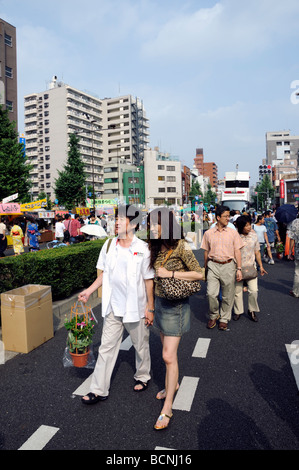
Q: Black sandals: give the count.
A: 2